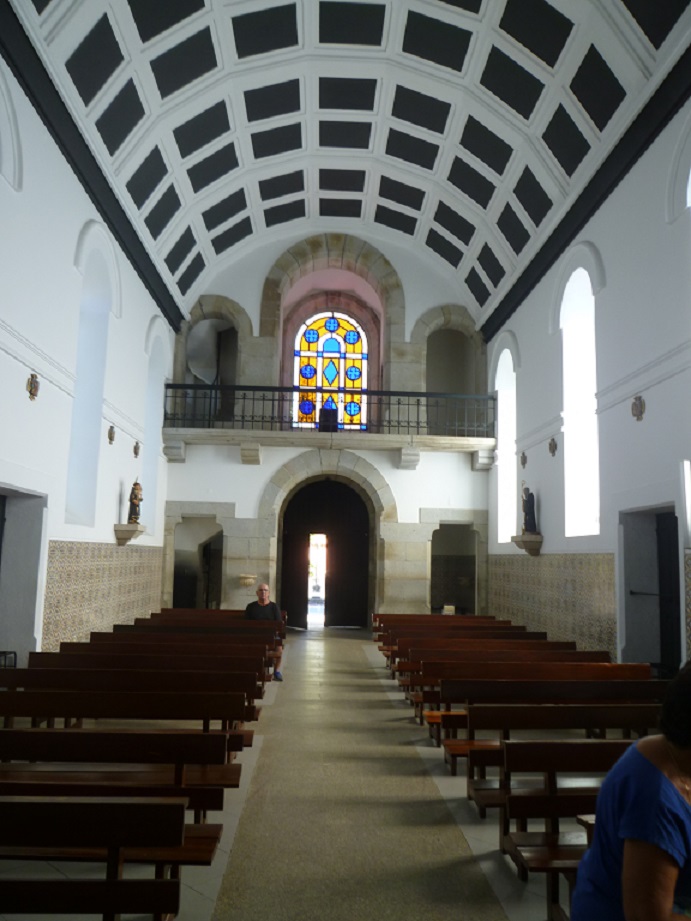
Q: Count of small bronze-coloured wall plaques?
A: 6